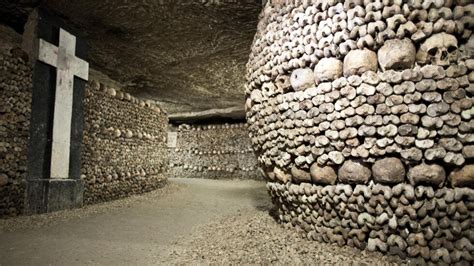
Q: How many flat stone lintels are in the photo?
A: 0